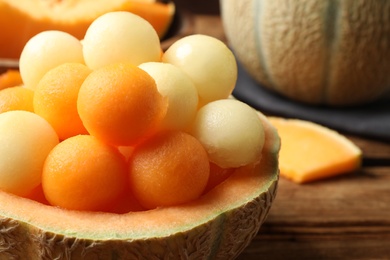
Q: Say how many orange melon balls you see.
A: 5